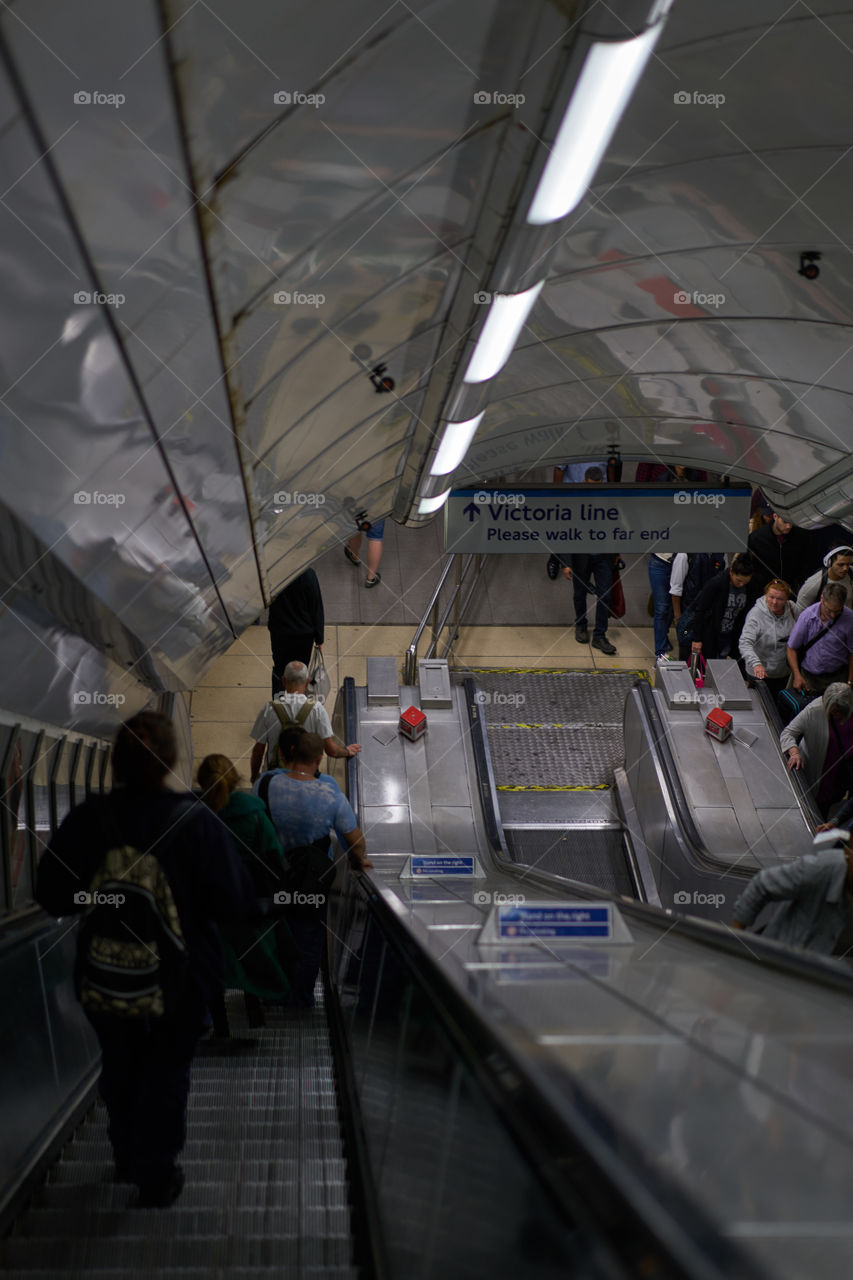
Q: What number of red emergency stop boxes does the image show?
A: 2